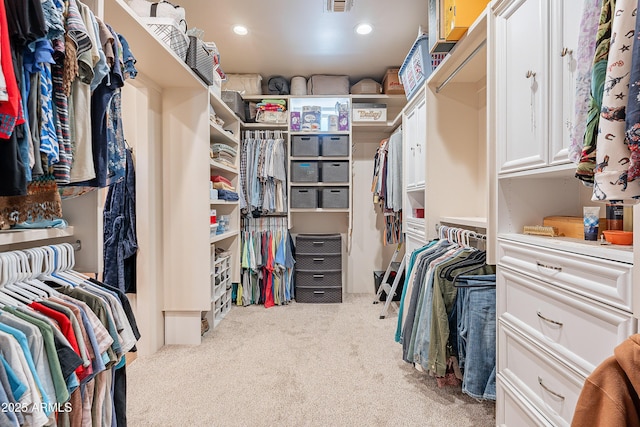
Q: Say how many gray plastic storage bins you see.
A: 6